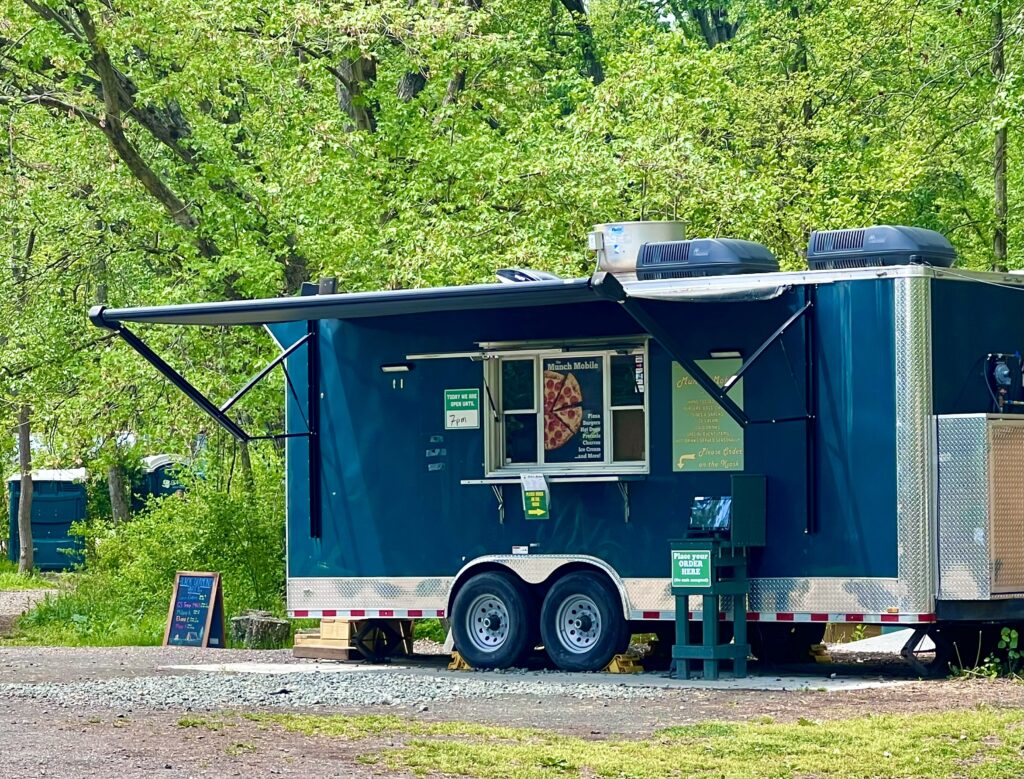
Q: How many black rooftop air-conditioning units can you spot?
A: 2